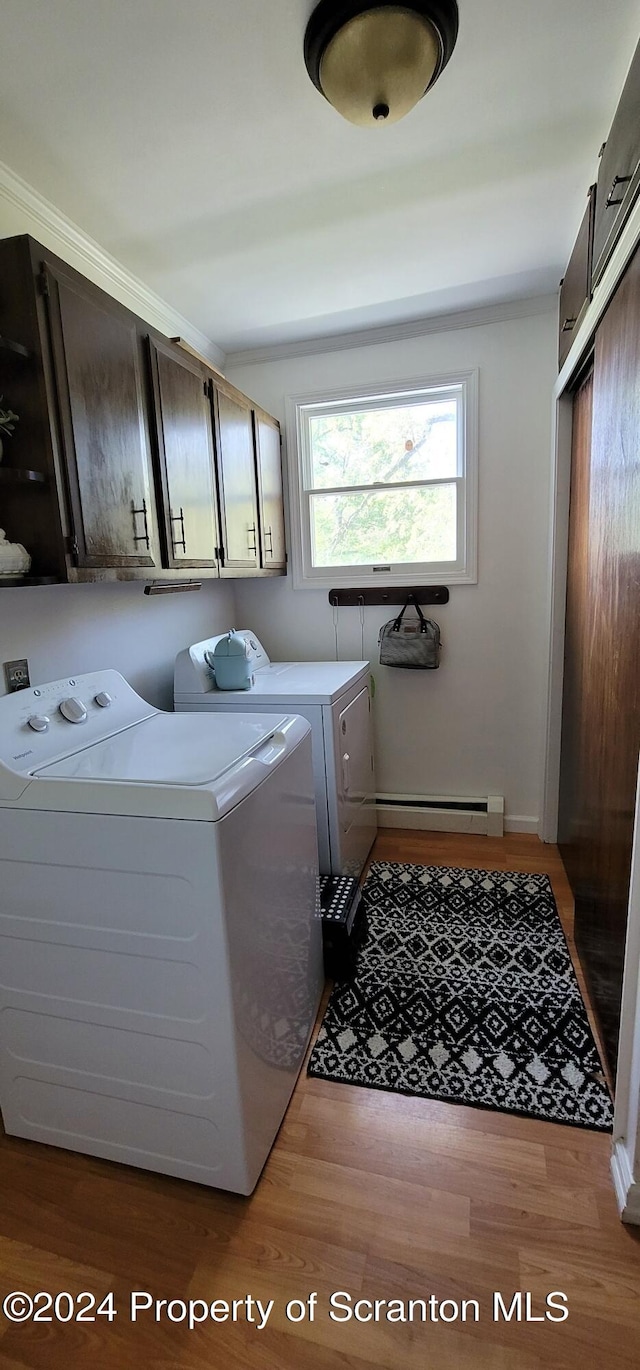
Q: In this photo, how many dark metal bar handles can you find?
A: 6